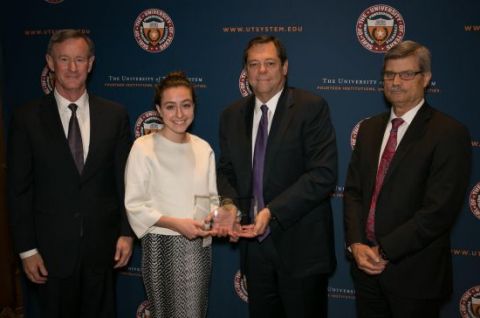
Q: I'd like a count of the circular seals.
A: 11